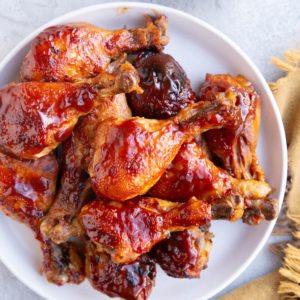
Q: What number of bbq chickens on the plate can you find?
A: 11